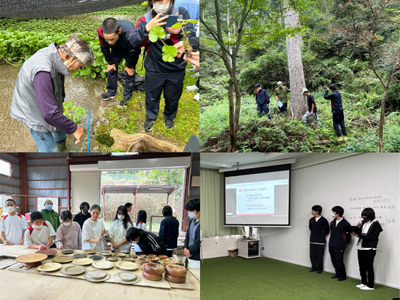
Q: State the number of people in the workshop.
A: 12